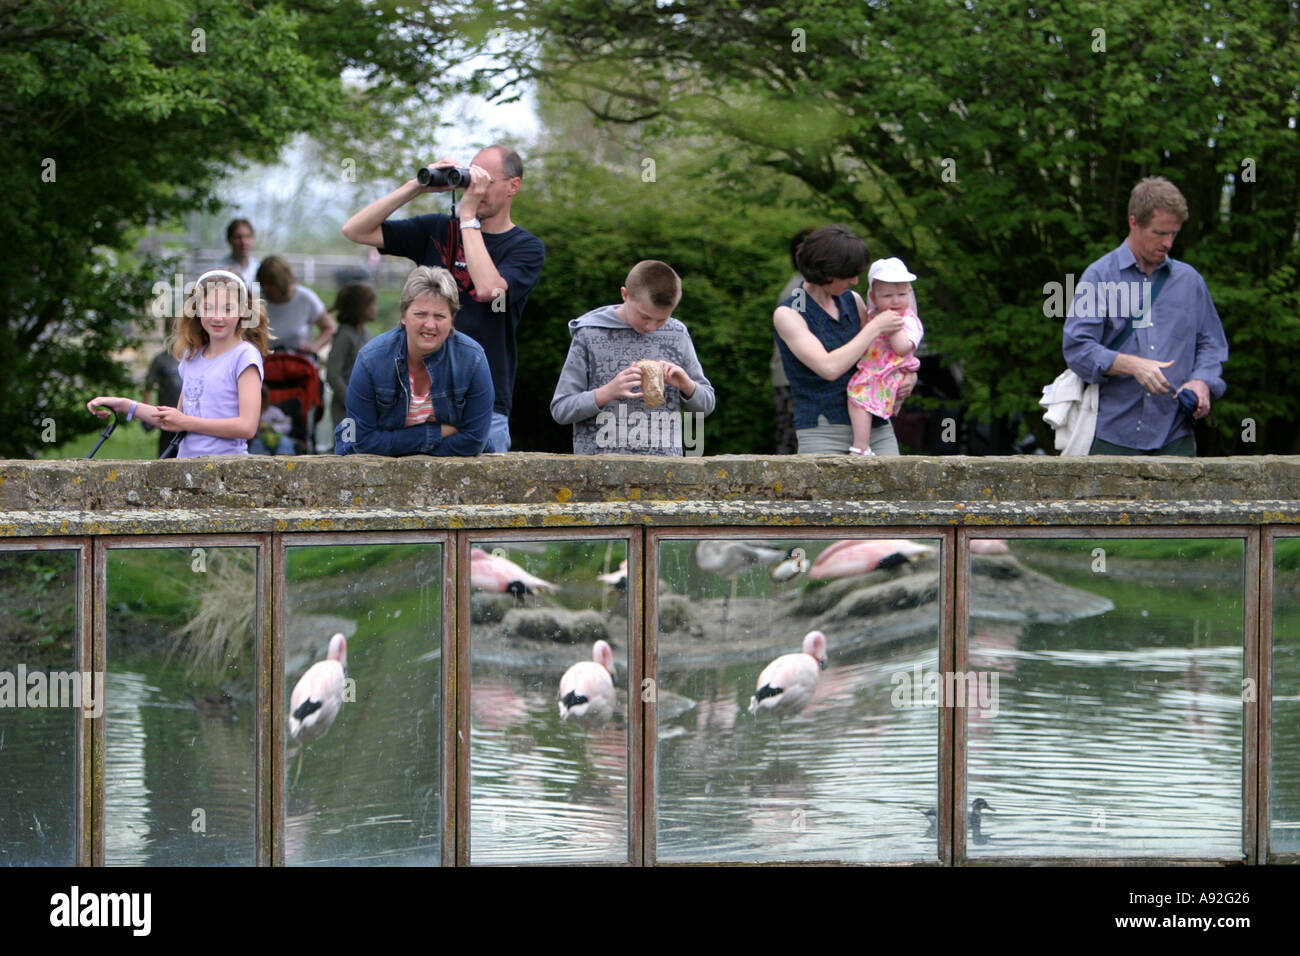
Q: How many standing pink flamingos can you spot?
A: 3